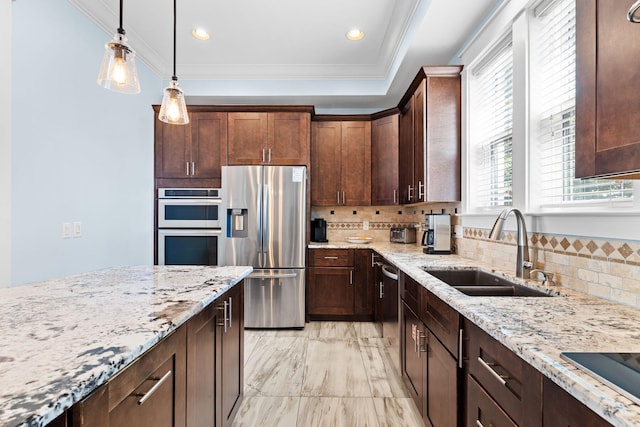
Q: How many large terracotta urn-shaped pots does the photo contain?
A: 0